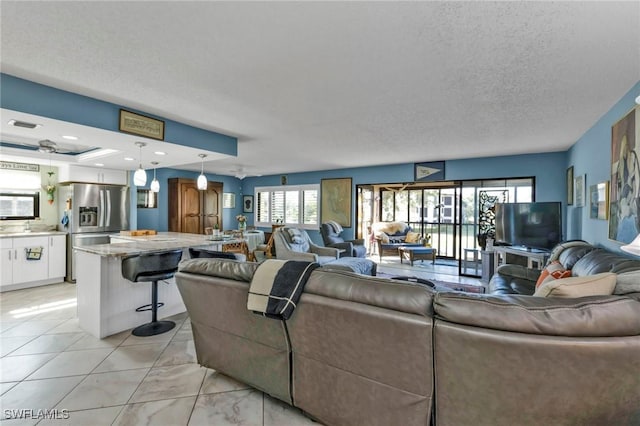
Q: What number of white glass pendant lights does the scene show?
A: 3